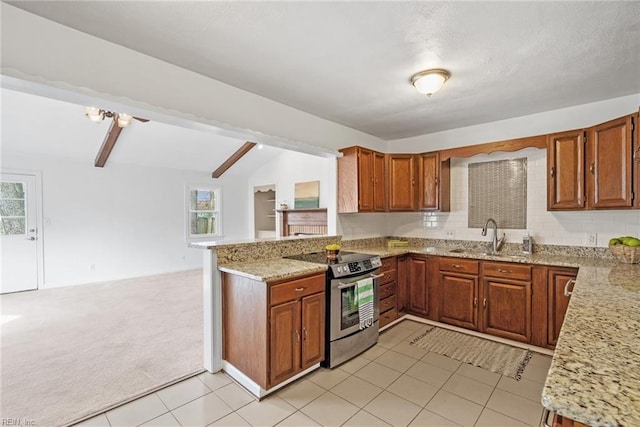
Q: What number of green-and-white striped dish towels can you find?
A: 1